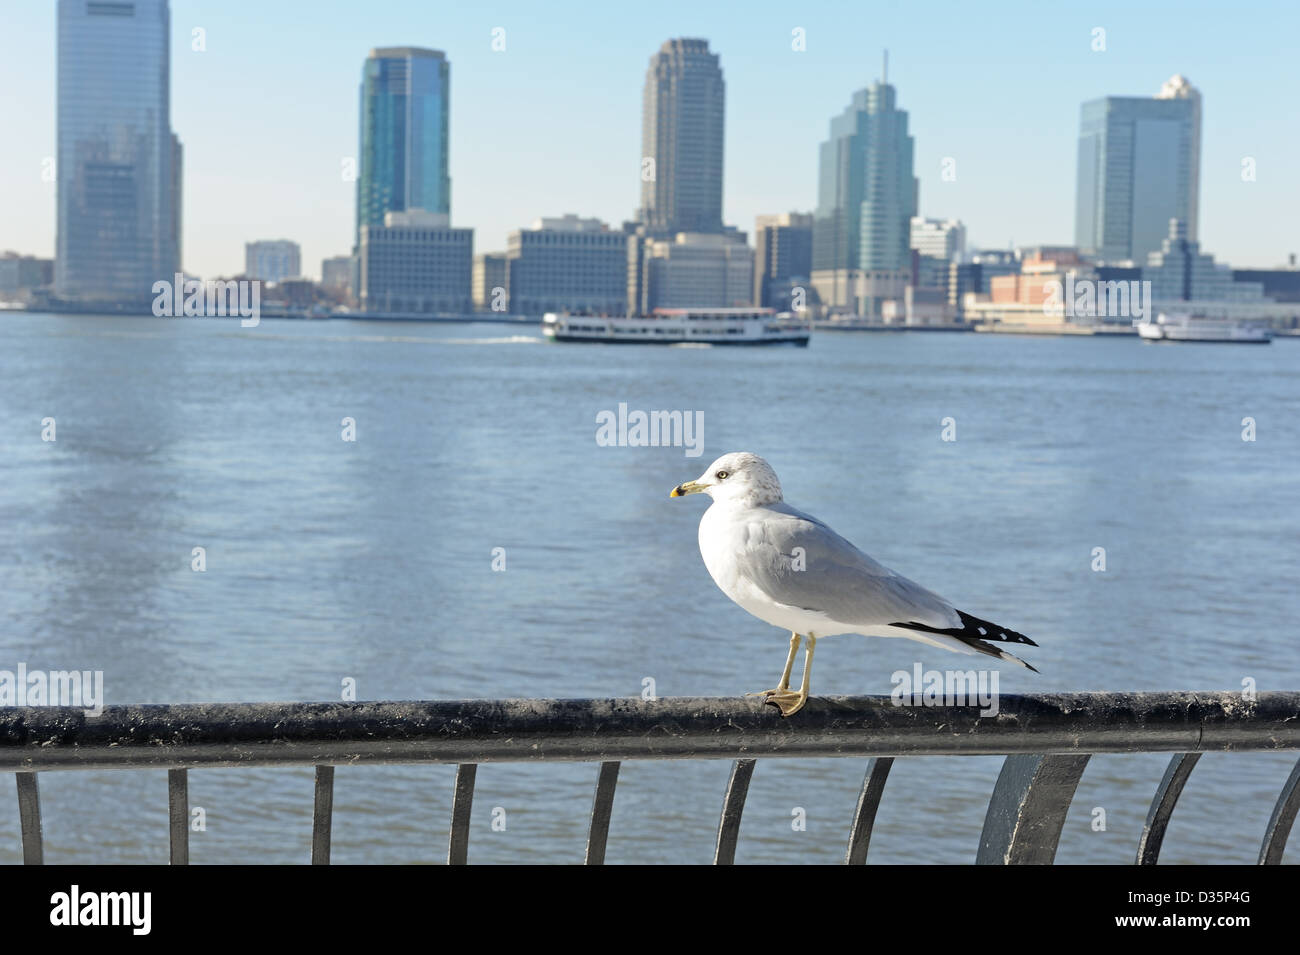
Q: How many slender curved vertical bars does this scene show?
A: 9